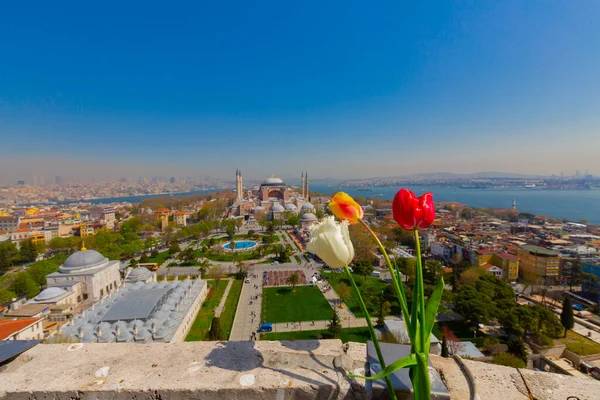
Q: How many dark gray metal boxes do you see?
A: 1